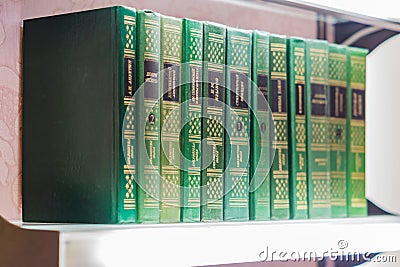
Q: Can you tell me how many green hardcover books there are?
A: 12